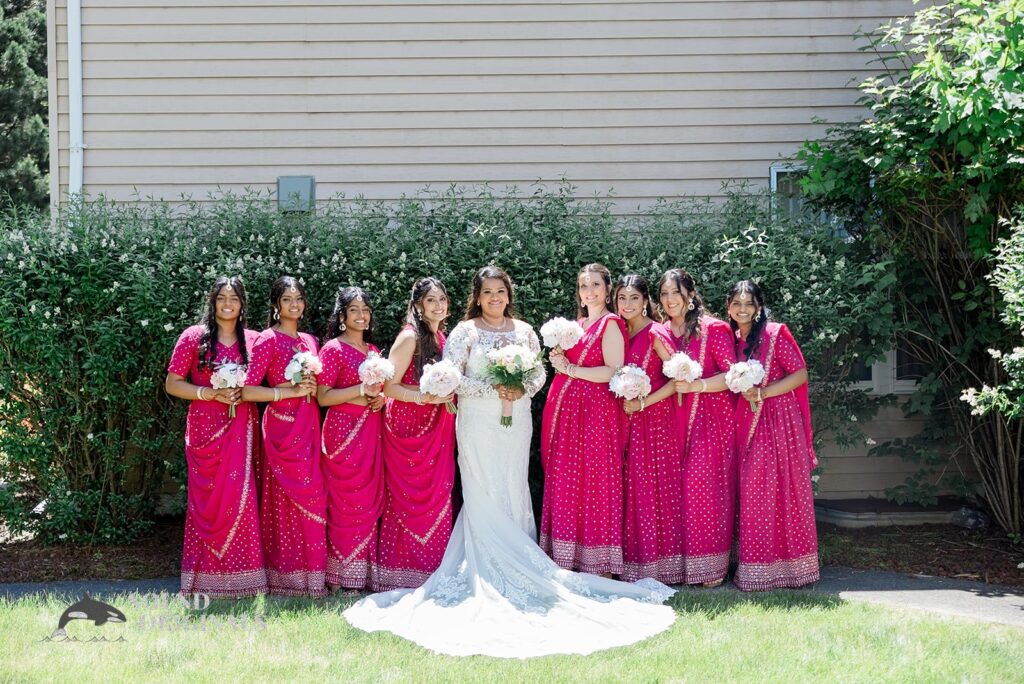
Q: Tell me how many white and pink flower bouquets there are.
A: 9